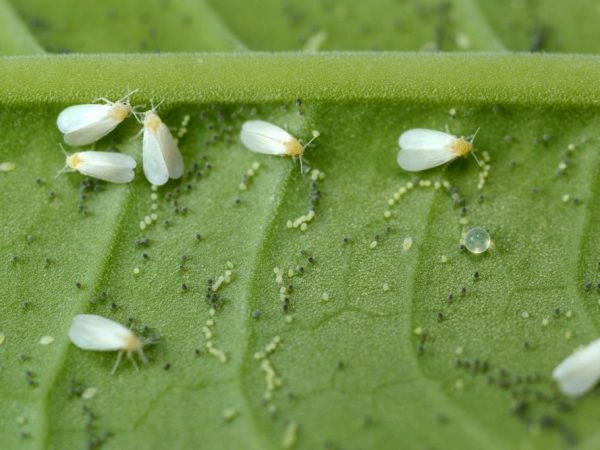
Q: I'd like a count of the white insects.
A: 7